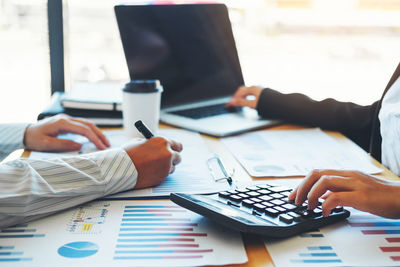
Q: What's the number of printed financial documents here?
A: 4